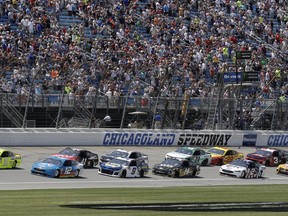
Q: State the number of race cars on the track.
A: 11